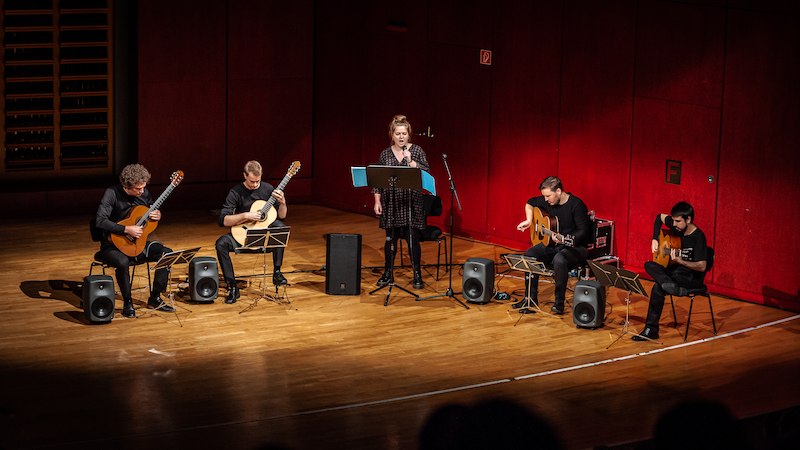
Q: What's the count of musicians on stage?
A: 5